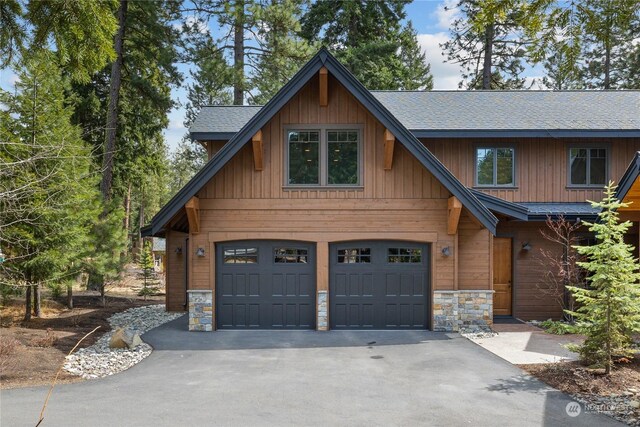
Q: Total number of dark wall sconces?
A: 4